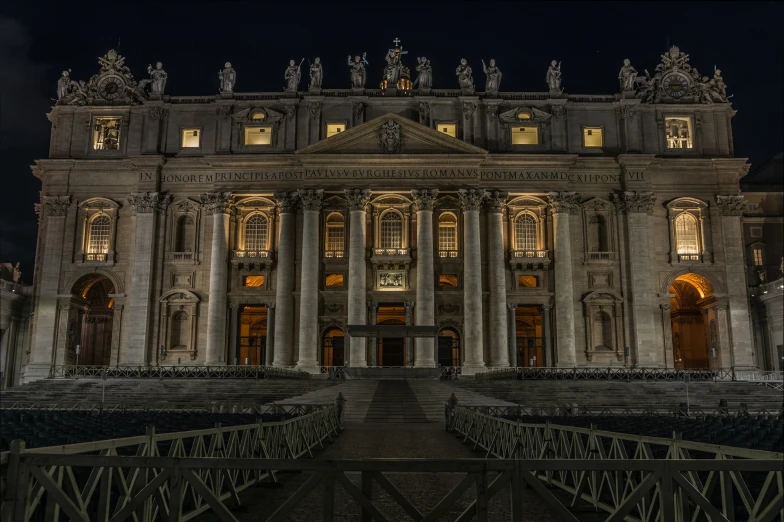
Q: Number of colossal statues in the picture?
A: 13